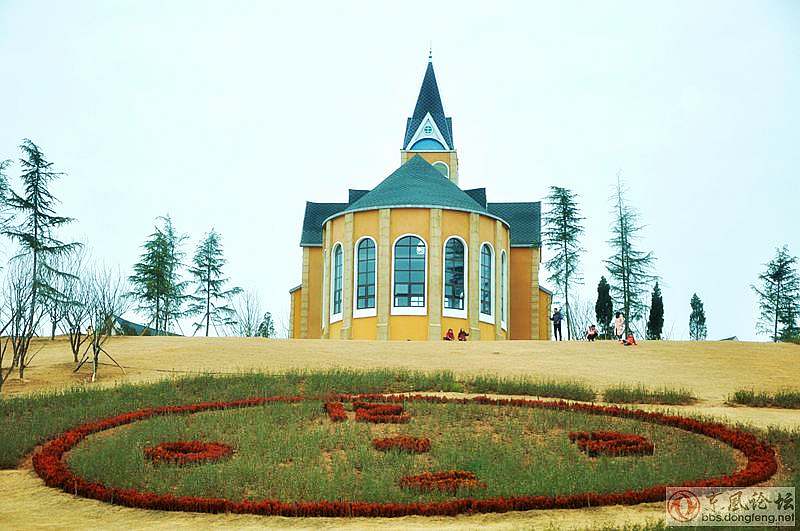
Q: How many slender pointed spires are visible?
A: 1